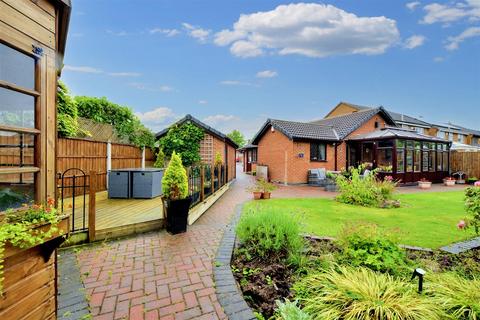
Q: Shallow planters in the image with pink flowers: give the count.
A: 2